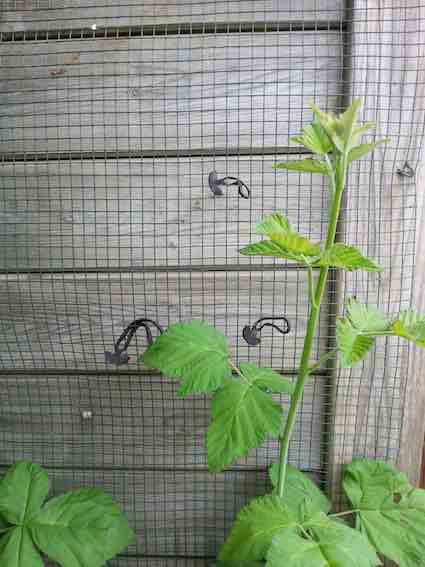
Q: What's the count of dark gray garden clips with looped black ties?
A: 3